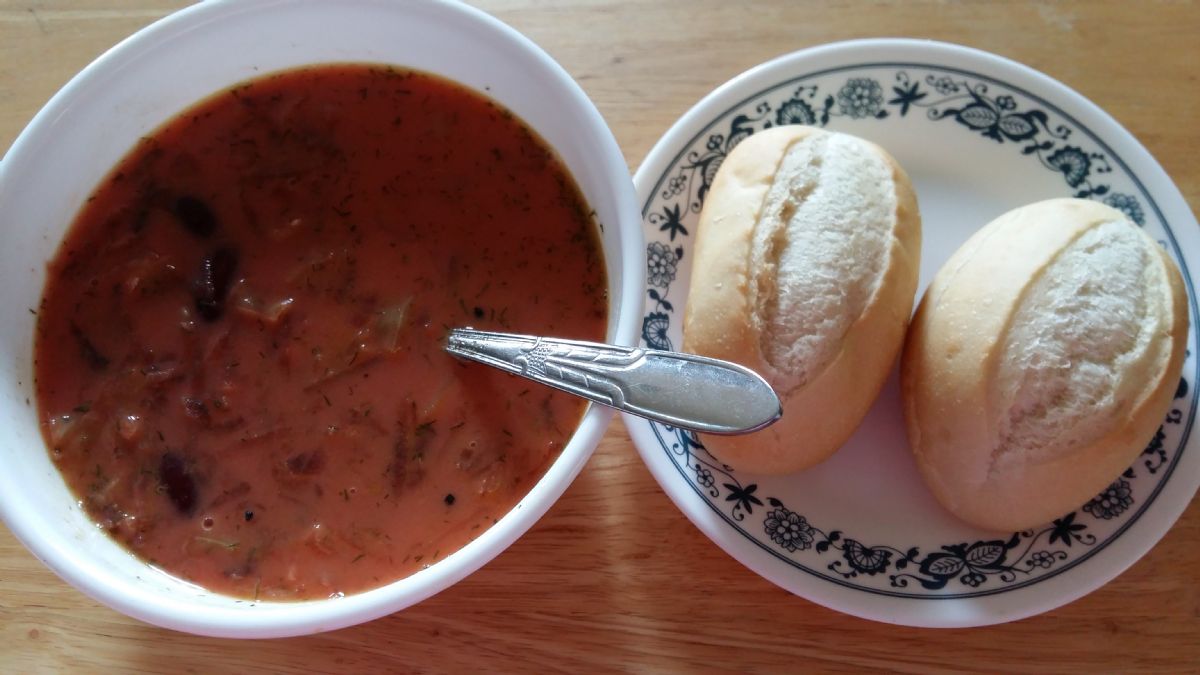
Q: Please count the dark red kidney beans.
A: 3